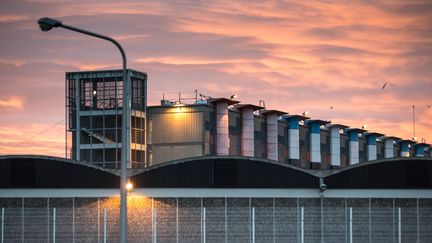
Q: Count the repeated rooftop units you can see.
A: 11